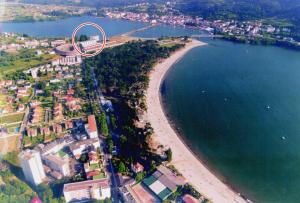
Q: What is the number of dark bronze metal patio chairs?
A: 0